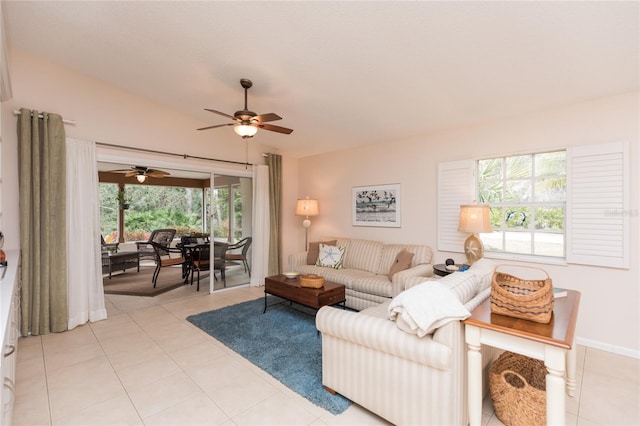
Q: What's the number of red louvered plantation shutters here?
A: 0